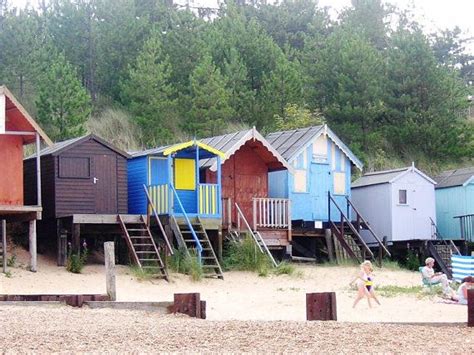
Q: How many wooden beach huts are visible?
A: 7